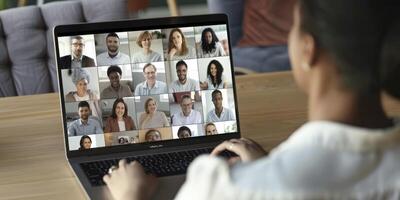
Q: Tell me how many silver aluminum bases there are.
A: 1